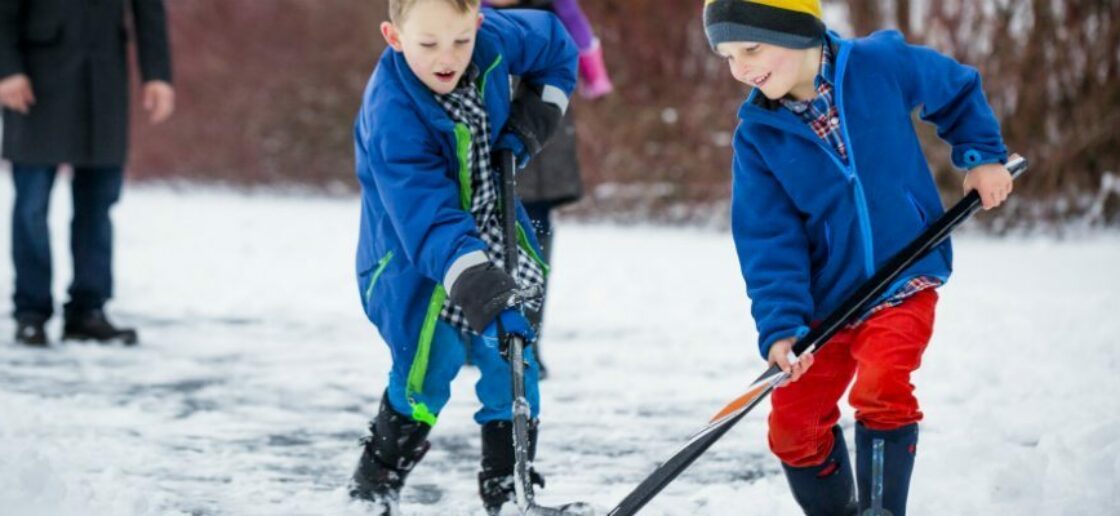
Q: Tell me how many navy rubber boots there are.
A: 2